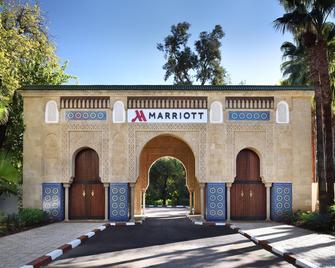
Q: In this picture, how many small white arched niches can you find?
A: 4